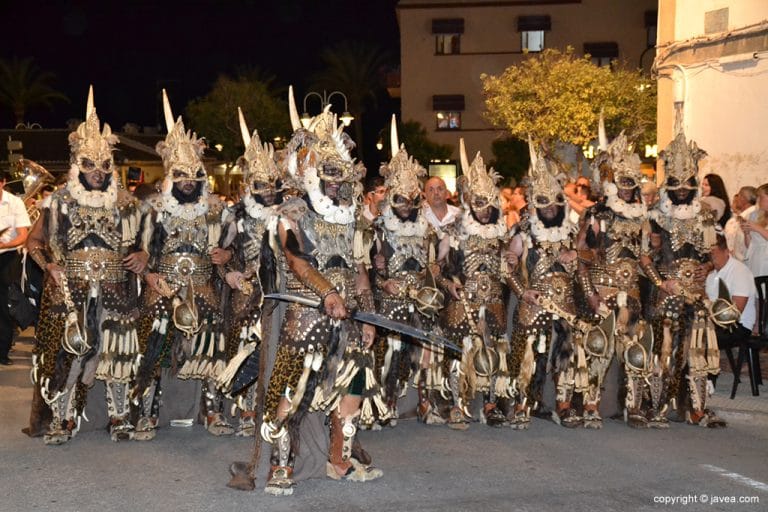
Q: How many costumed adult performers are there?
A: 9